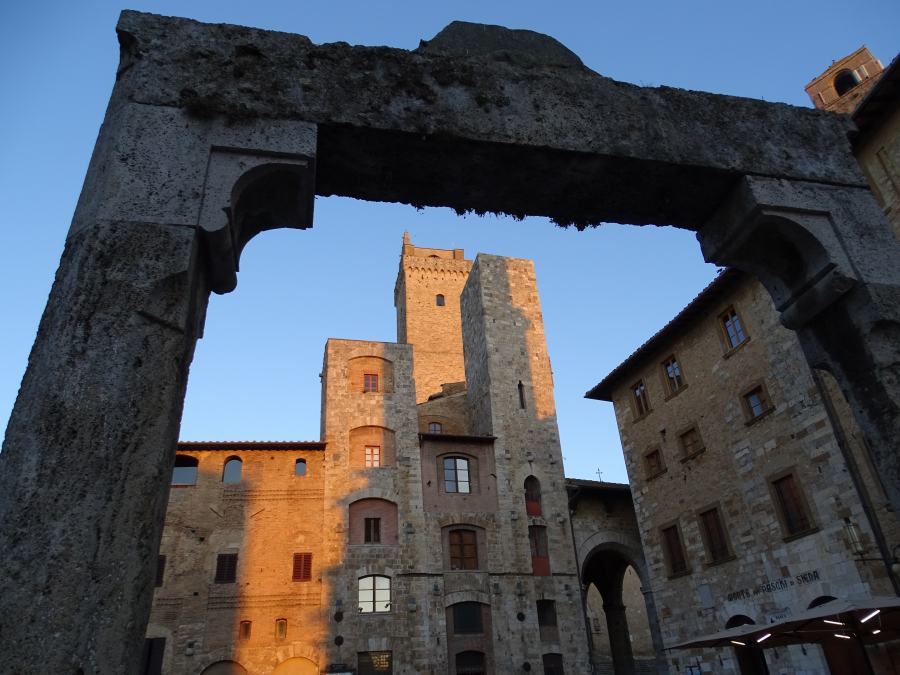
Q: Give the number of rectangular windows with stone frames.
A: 9